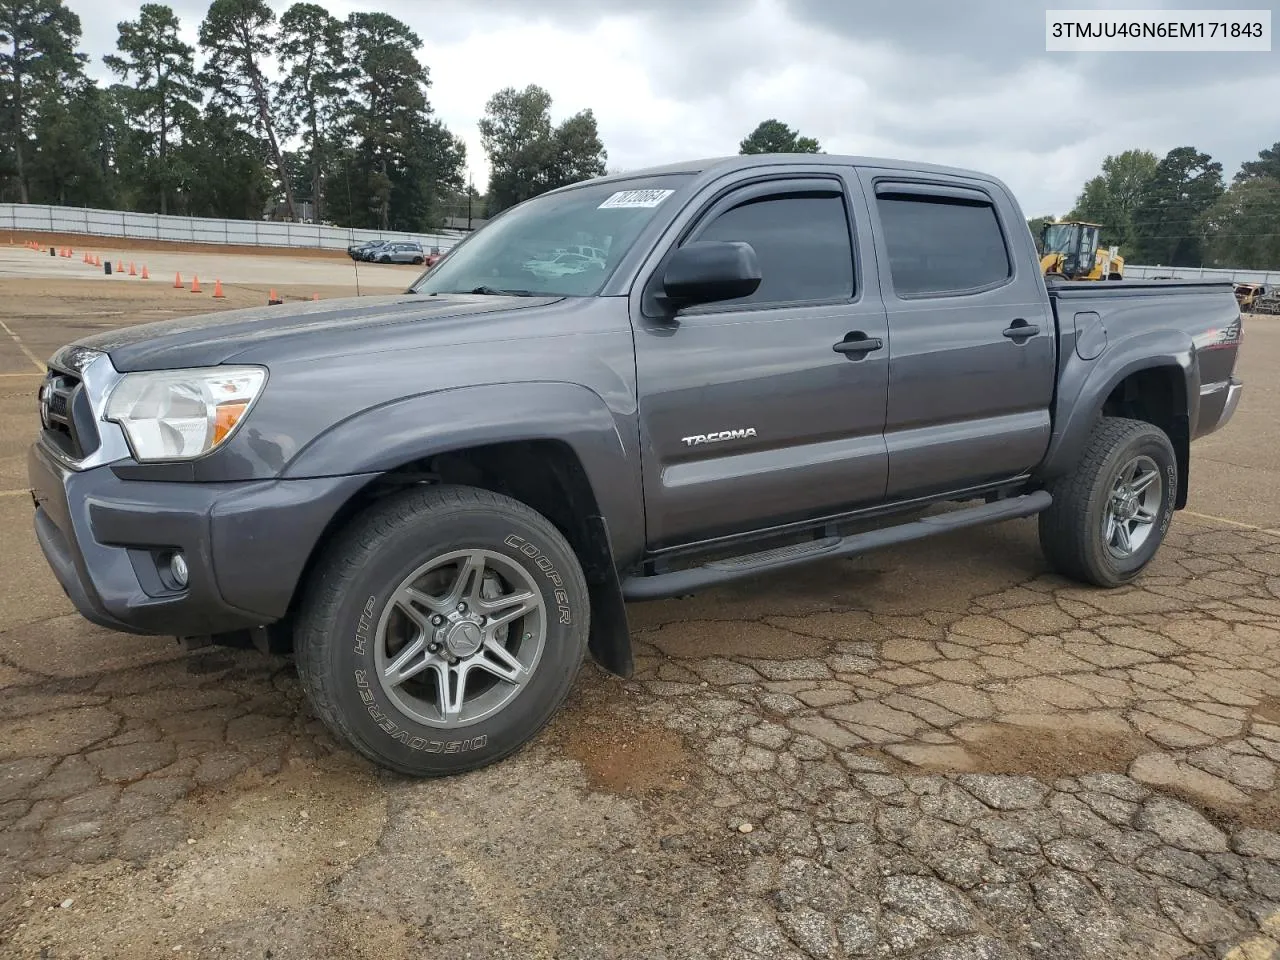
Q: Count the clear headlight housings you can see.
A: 1